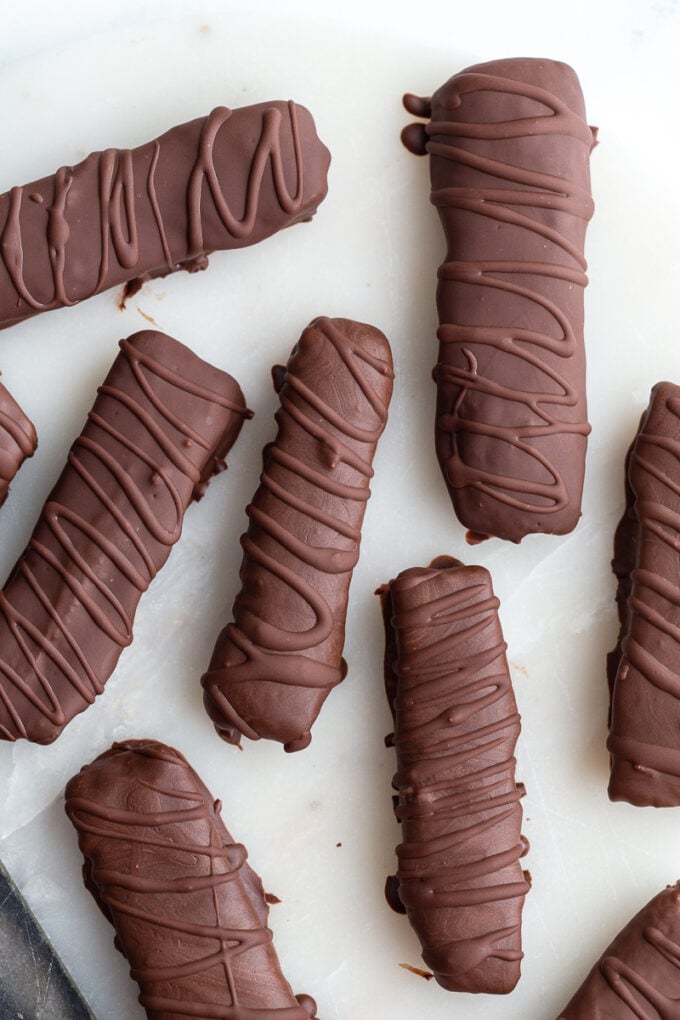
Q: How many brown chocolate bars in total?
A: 9